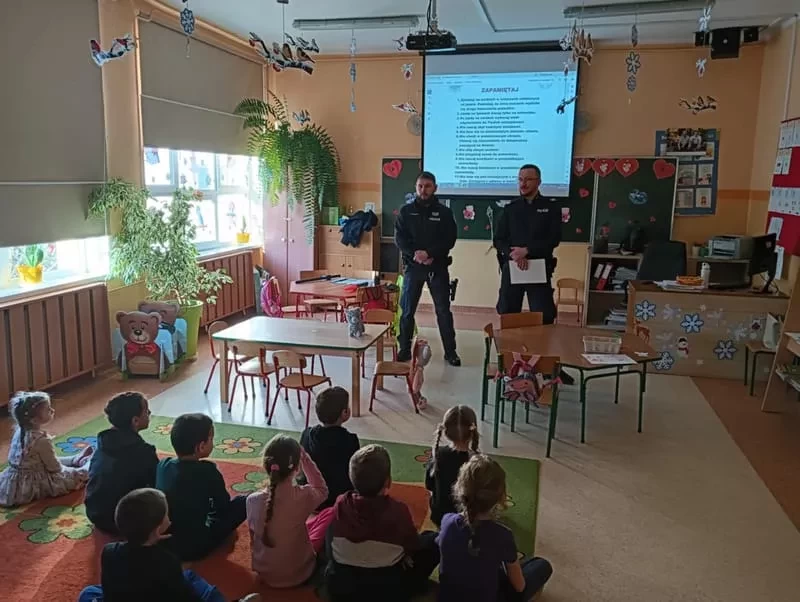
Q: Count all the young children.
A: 9